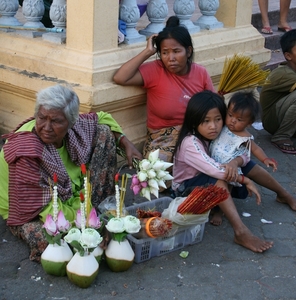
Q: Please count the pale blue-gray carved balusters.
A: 7